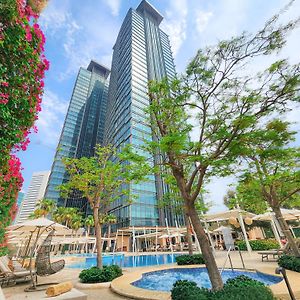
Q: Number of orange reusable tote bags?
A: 0